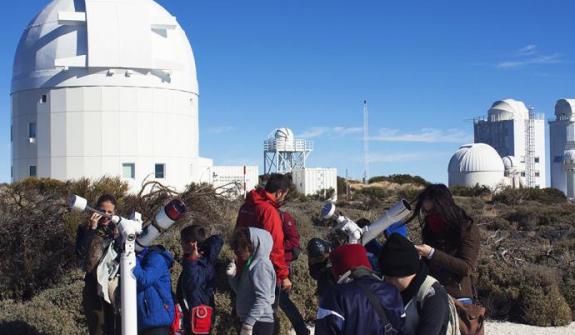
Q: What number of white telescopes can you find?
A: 2